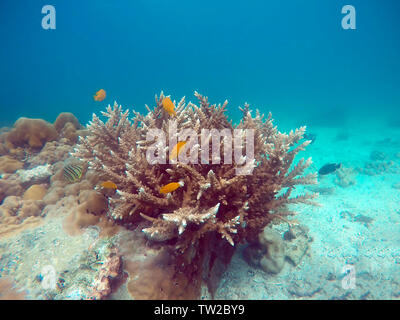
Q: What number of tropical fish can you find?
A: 7